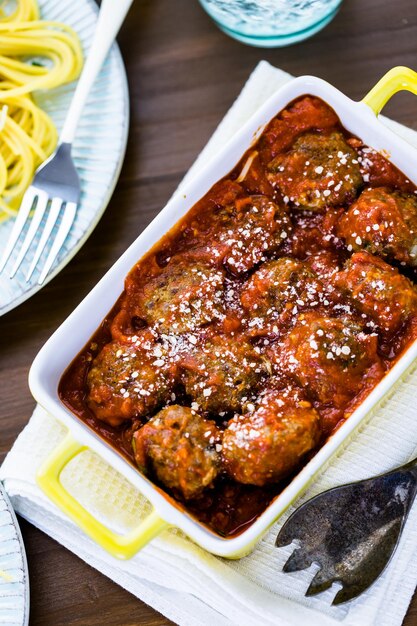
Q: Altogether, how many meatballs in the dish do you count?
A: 11